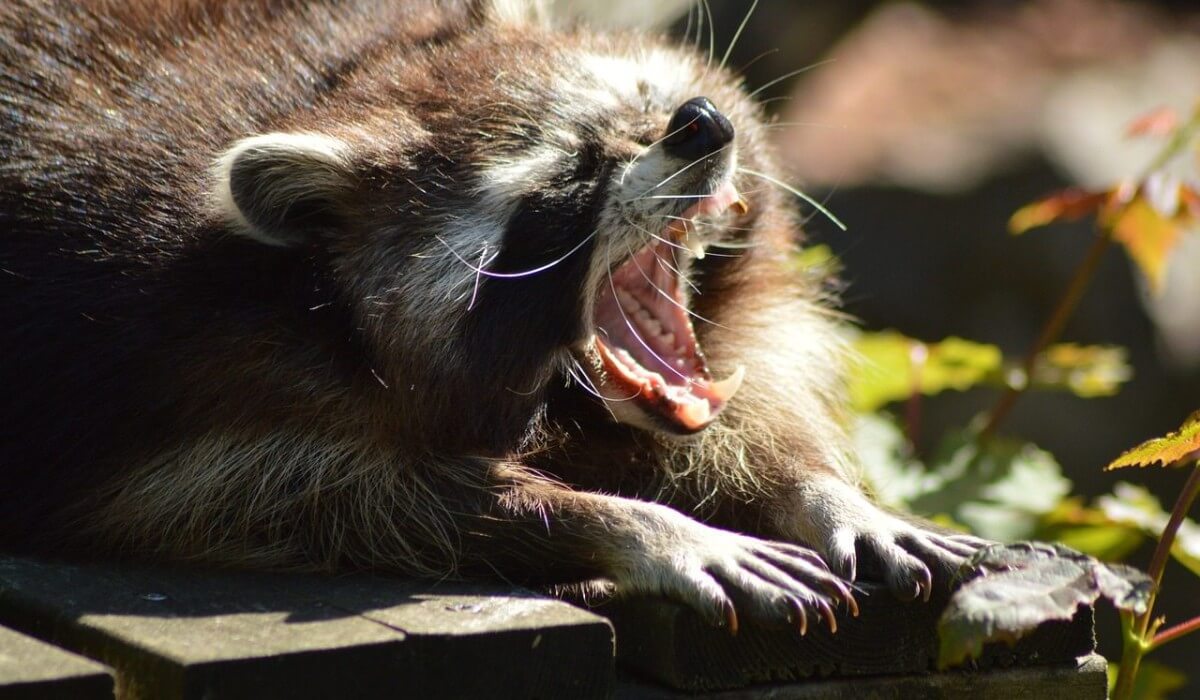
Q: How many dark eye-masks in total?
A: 1